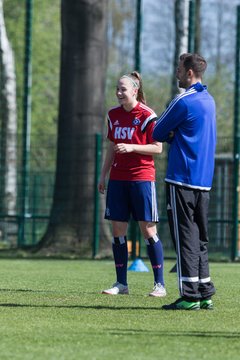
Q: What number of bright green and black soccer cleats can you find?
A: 2